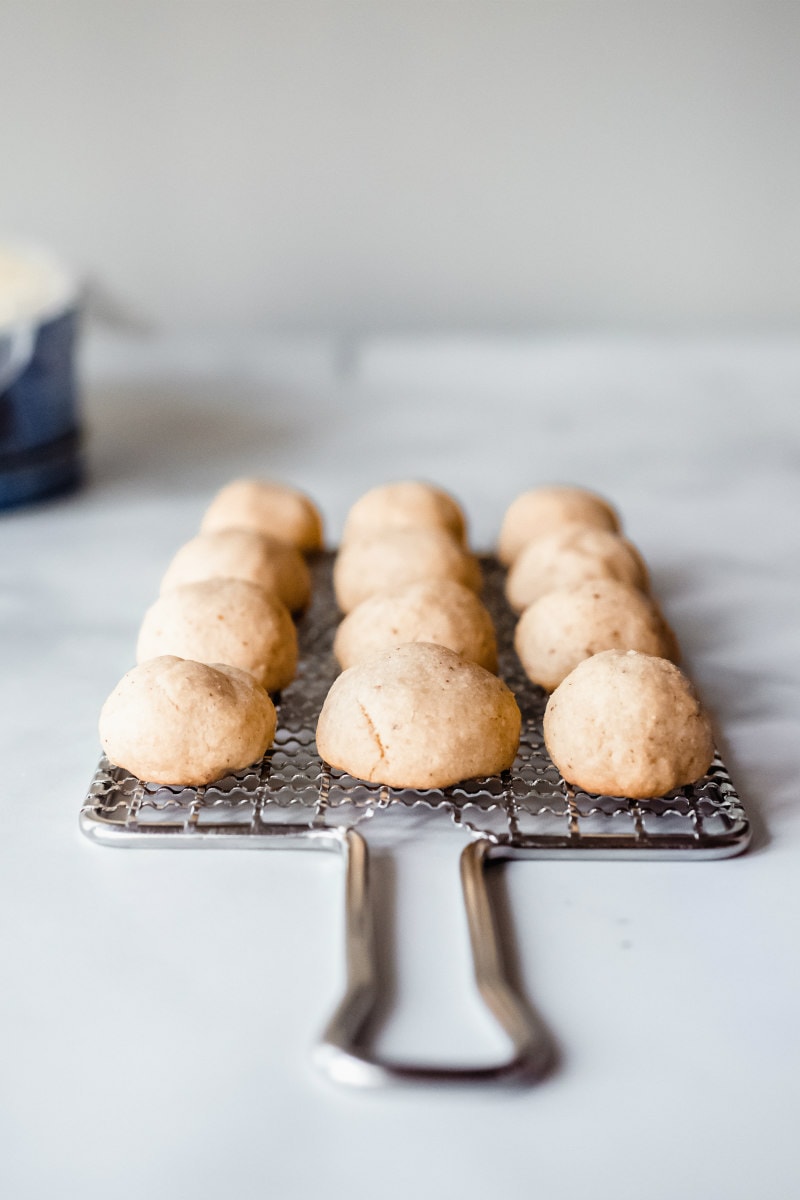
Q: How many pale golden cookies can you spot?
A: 12